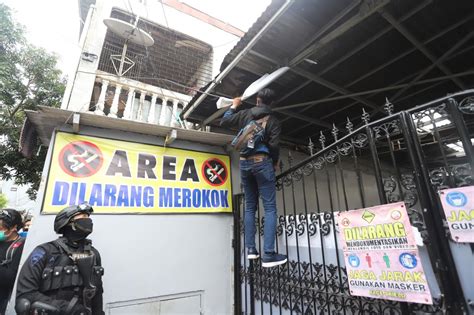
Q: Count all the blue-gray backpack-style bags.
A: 1